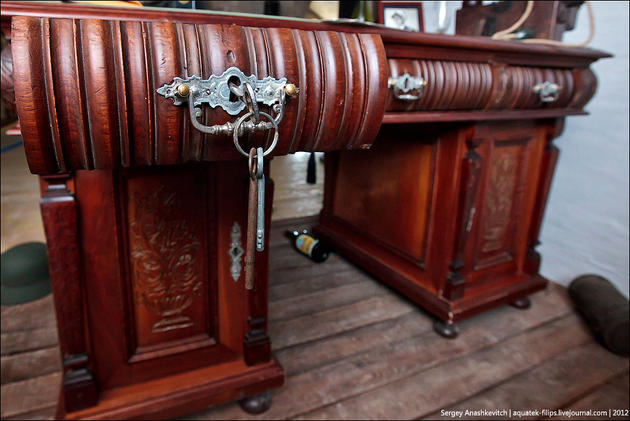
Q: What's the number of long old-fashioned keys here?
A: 2